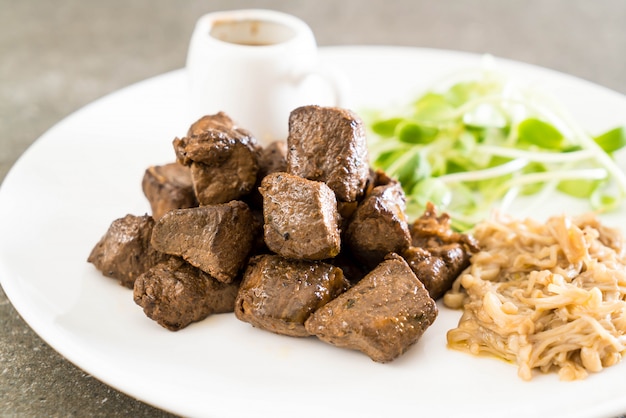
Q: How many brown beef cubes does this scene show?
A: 12